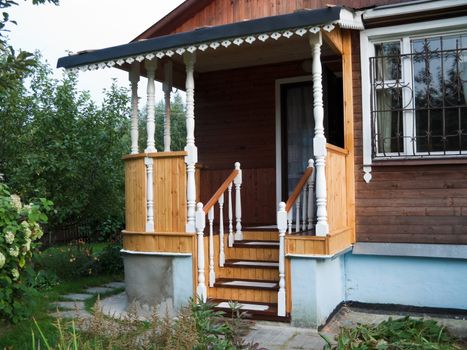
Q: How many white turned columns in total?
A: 5